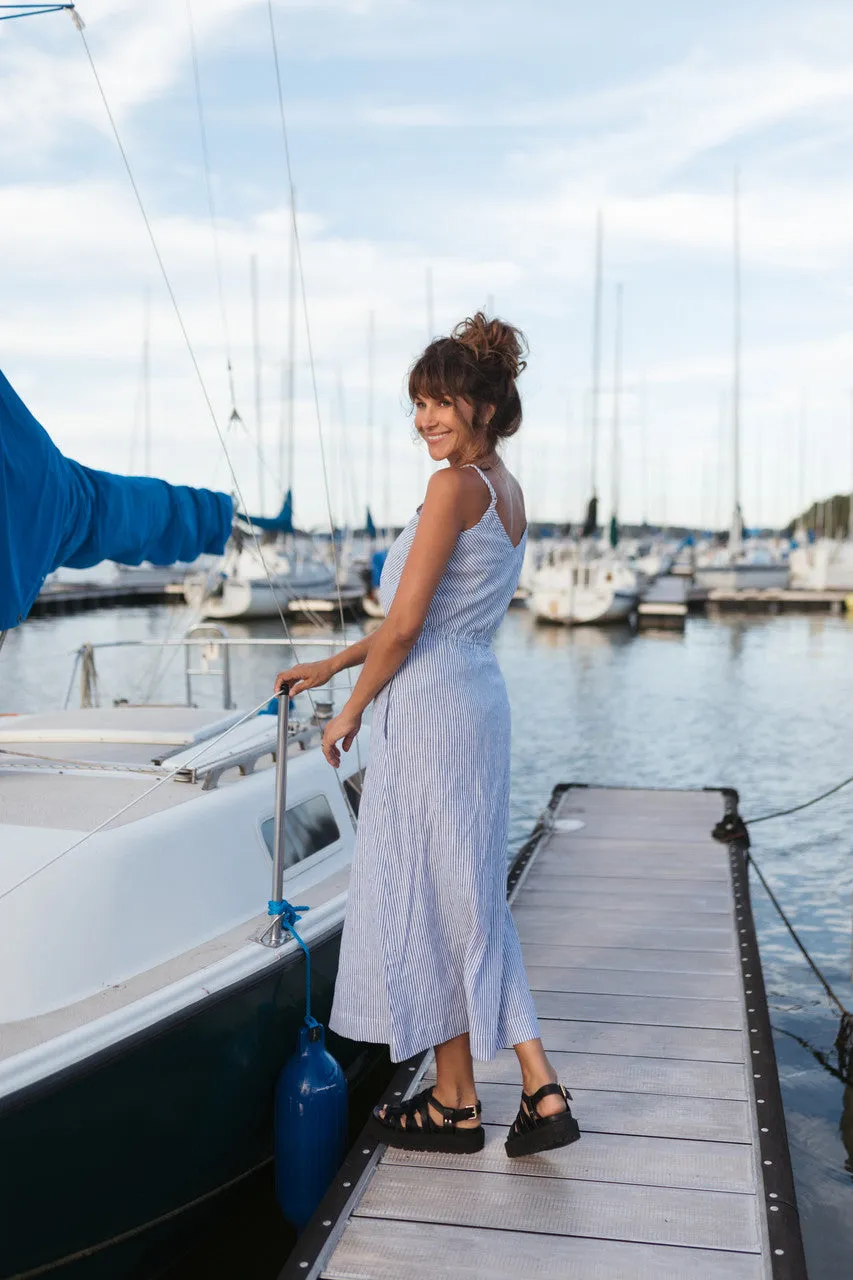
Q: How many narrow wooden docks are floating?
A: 1